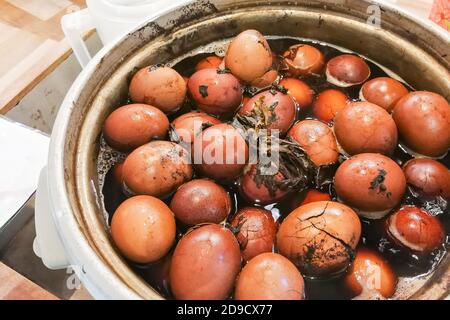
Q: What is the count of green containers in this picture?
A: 0